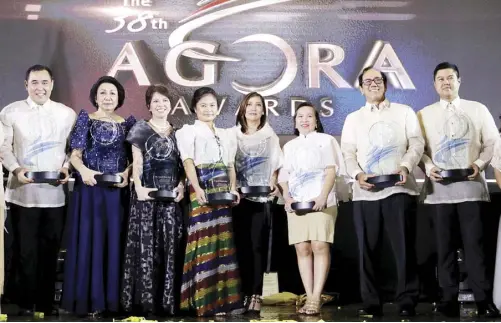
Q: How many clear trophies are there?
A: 8